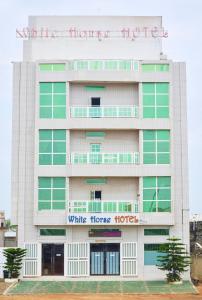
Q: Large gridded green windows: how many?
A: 6